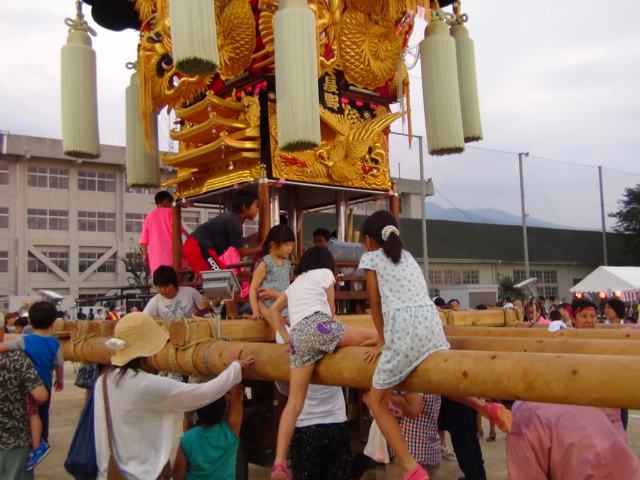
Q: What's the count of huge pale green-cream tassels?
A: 6